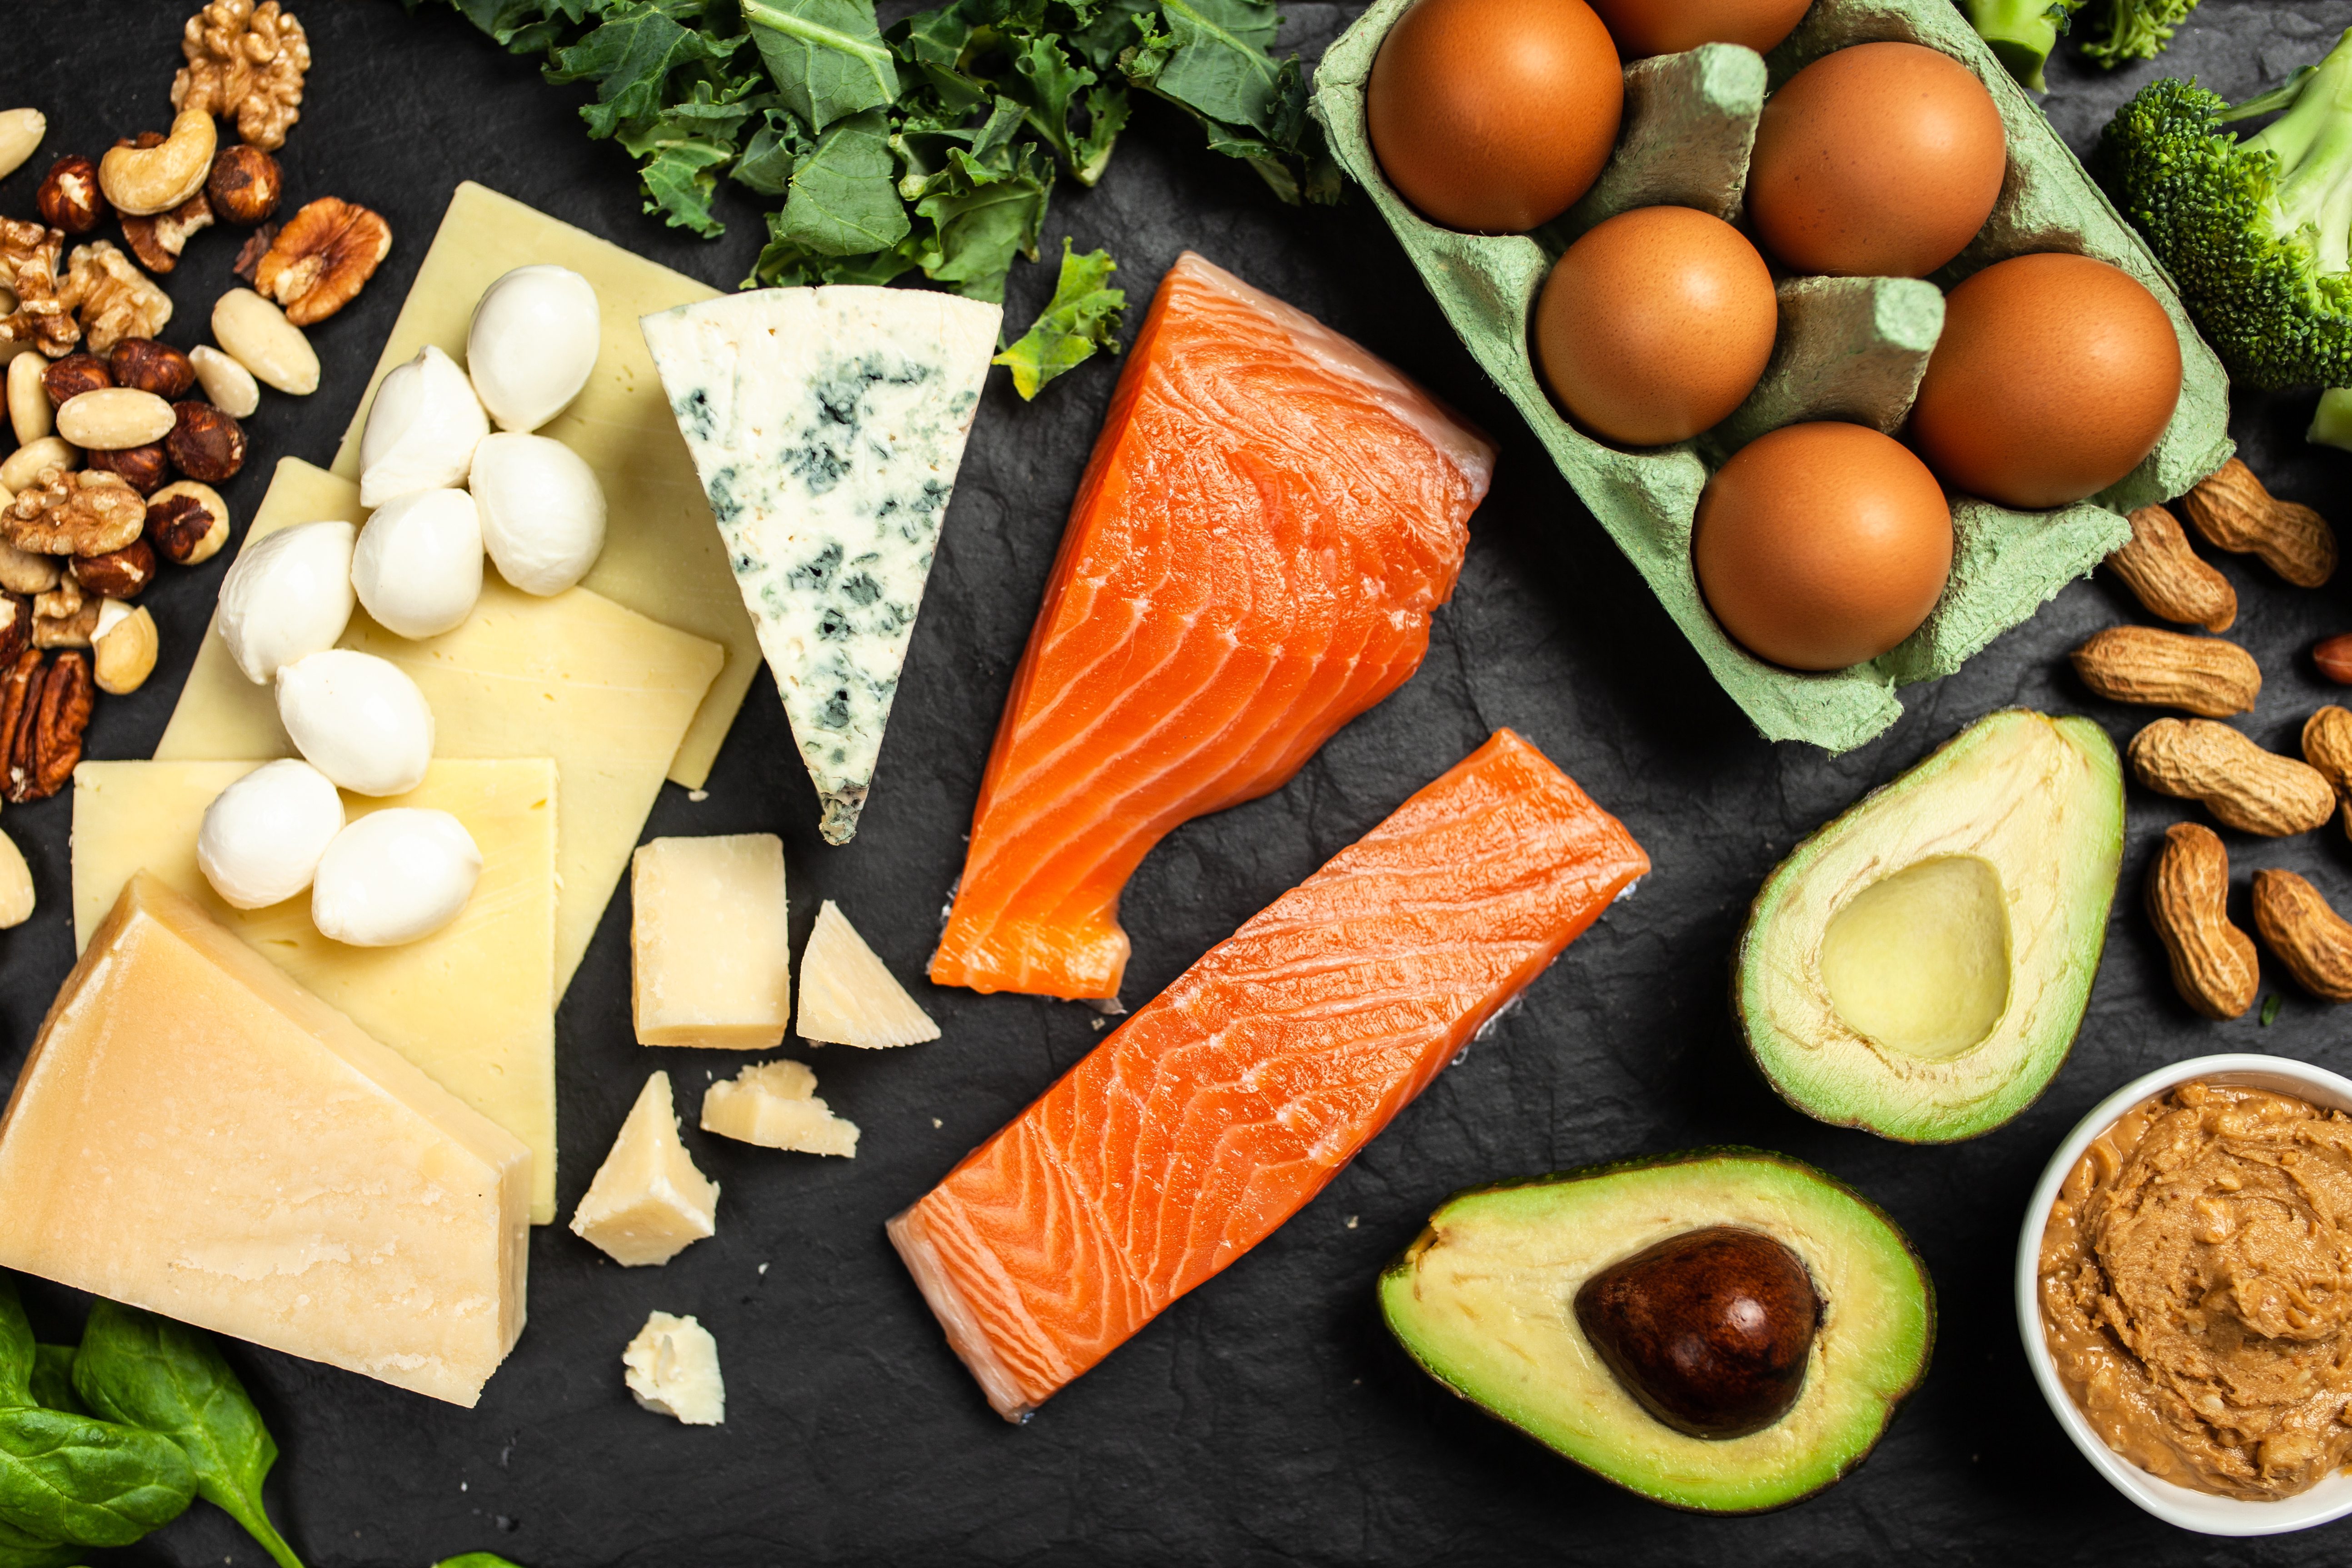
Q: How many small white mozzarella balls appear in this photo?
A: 8